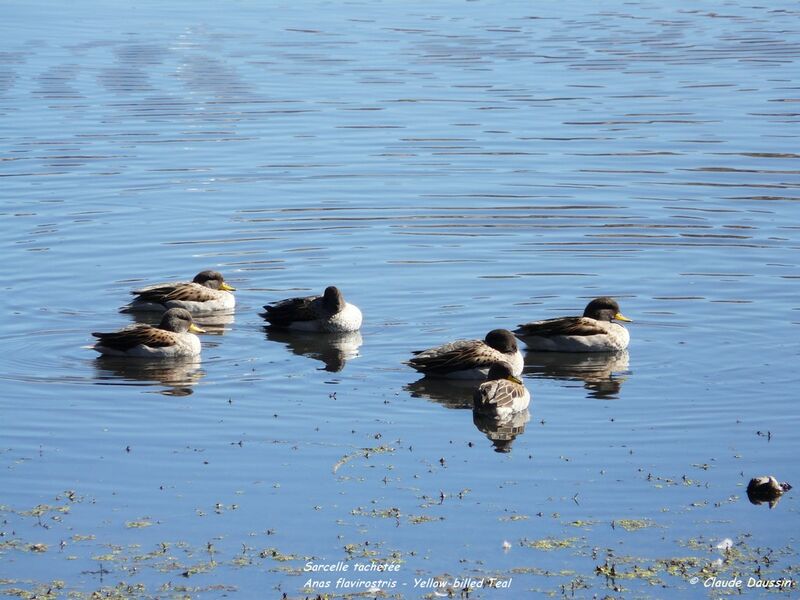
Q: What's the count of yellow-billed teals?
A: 6